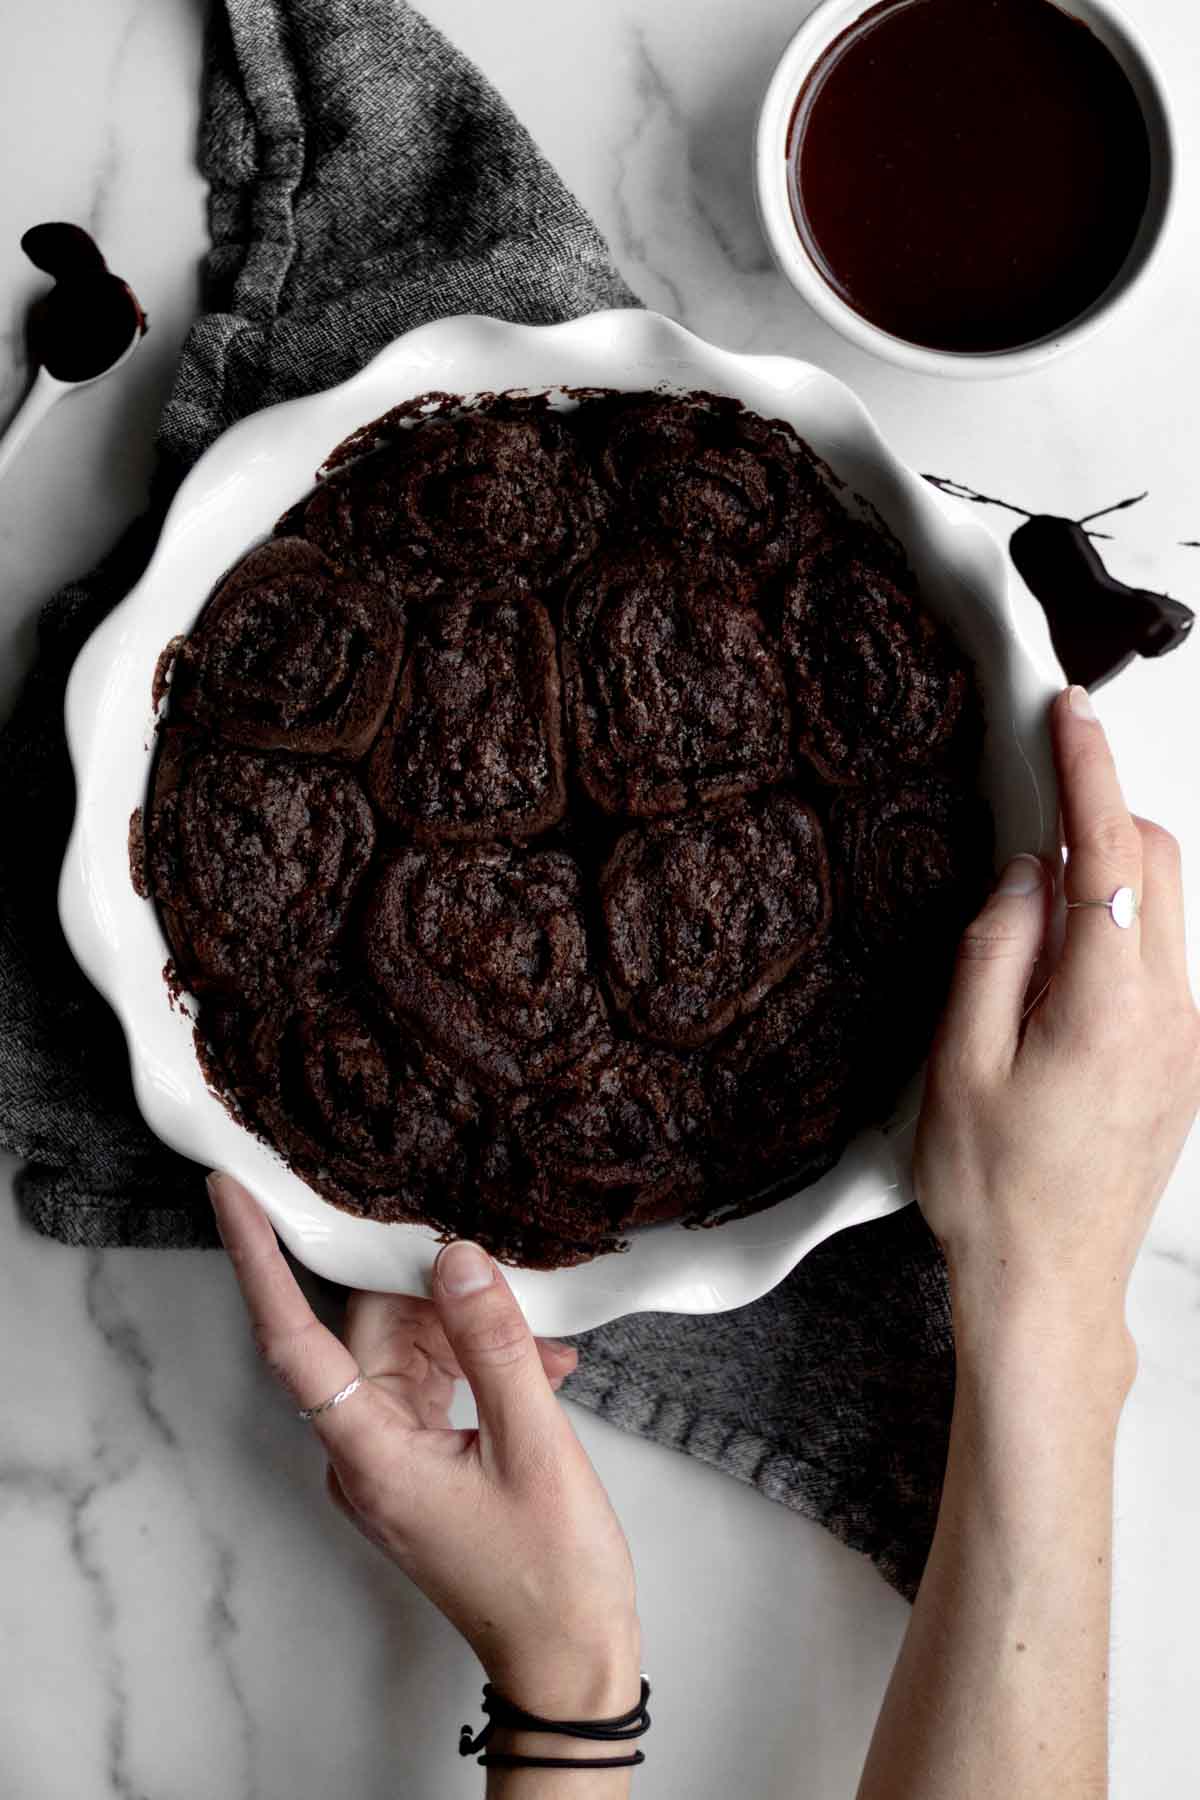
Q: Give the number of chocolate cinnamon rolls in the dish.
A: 13